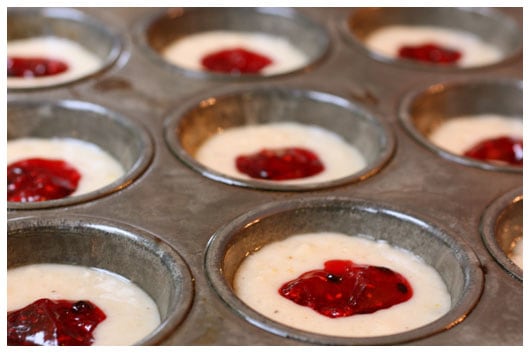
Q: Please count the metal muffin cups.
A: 9